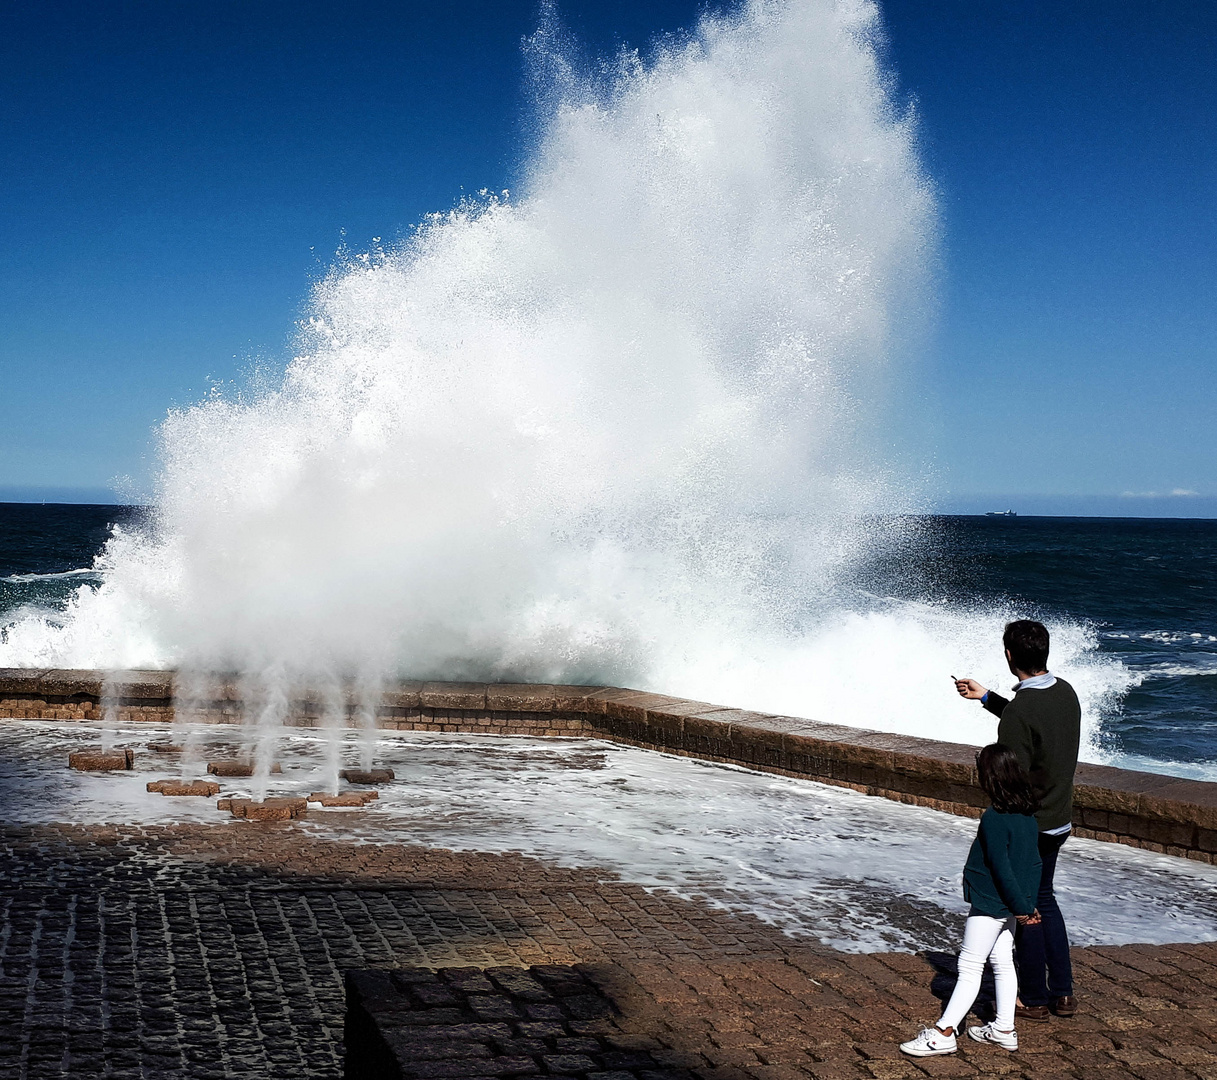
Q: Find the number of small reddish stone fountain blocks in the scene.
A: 7